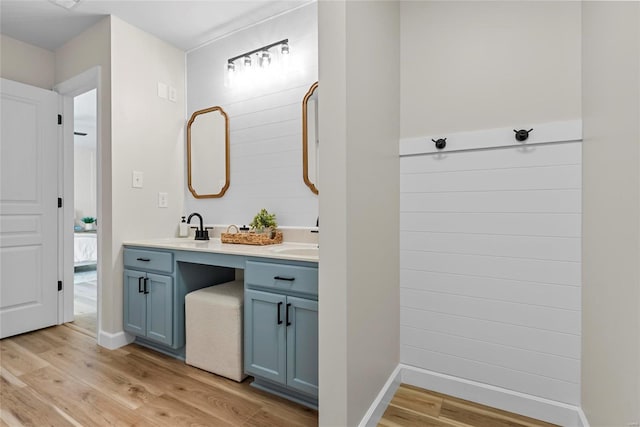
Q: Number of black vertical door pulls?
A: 4